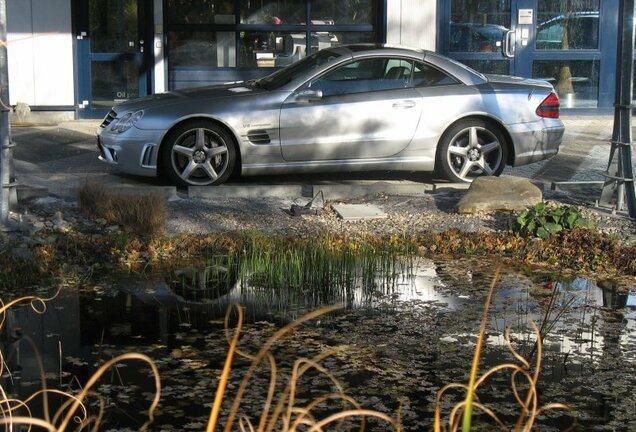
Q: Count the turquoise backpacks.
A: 0